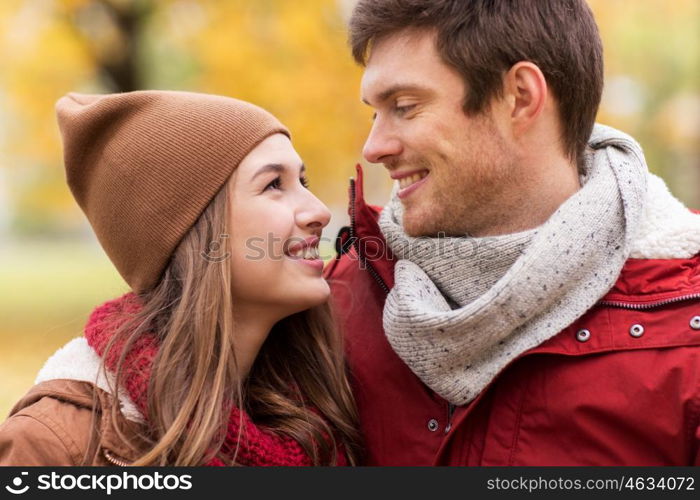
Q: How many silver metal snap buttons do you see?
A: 4